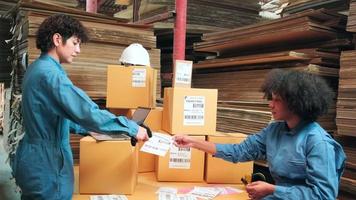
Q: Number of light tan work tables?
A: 1